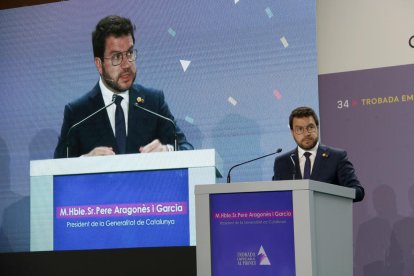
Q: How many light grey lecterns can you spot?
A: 2